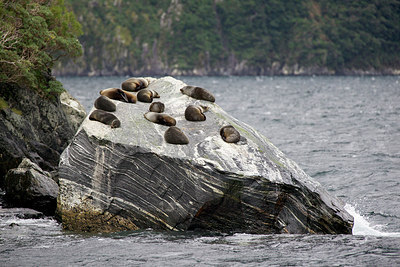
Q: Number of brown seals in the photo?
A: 11